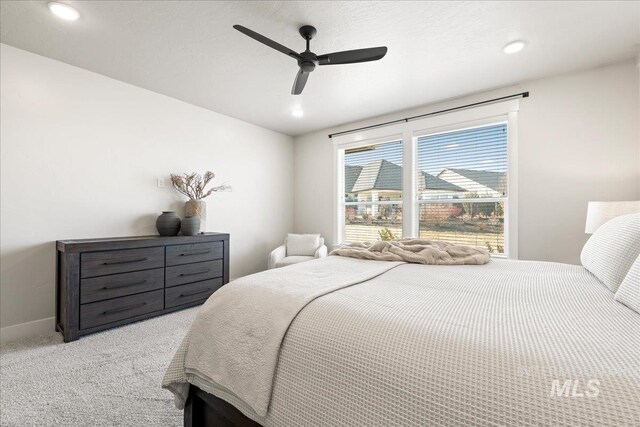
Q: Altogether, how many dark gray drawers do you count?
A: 6